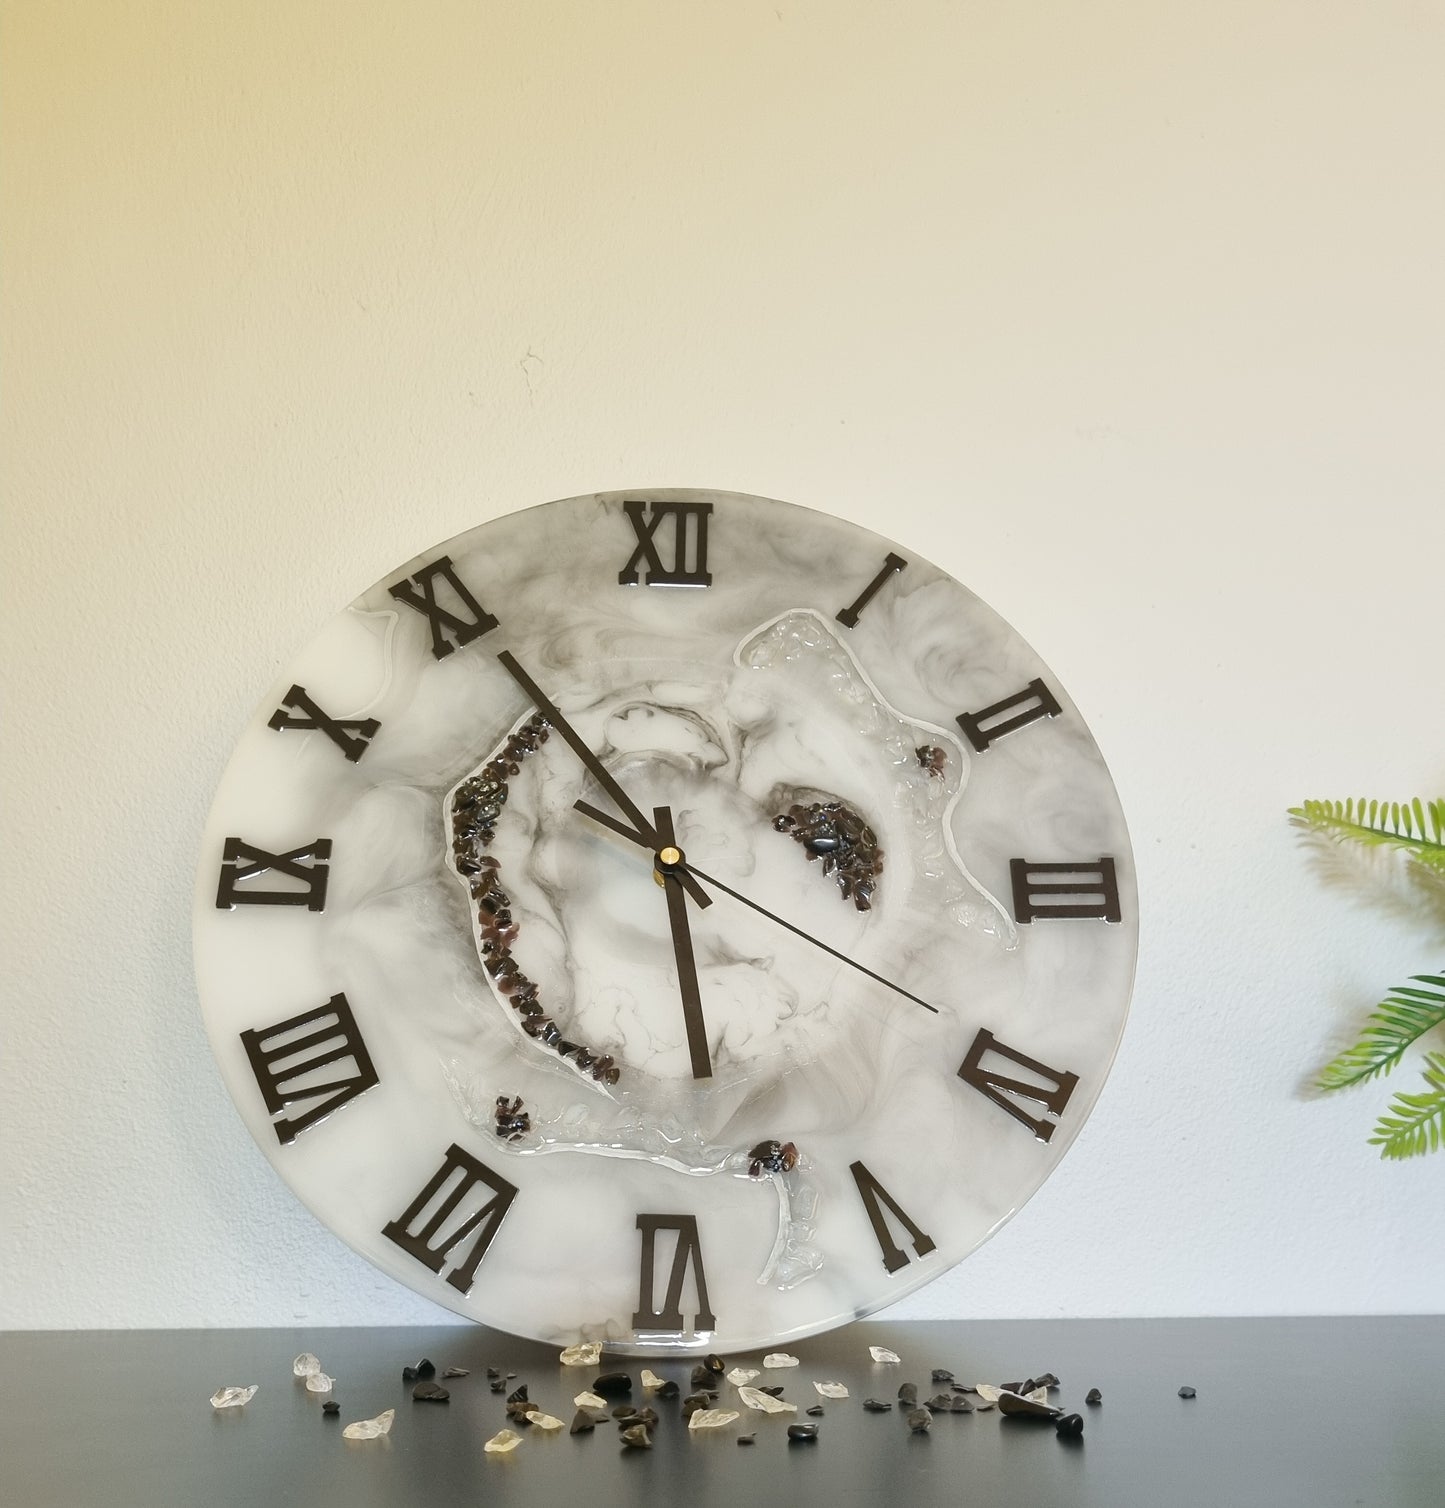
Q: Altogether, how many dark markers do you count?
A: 12